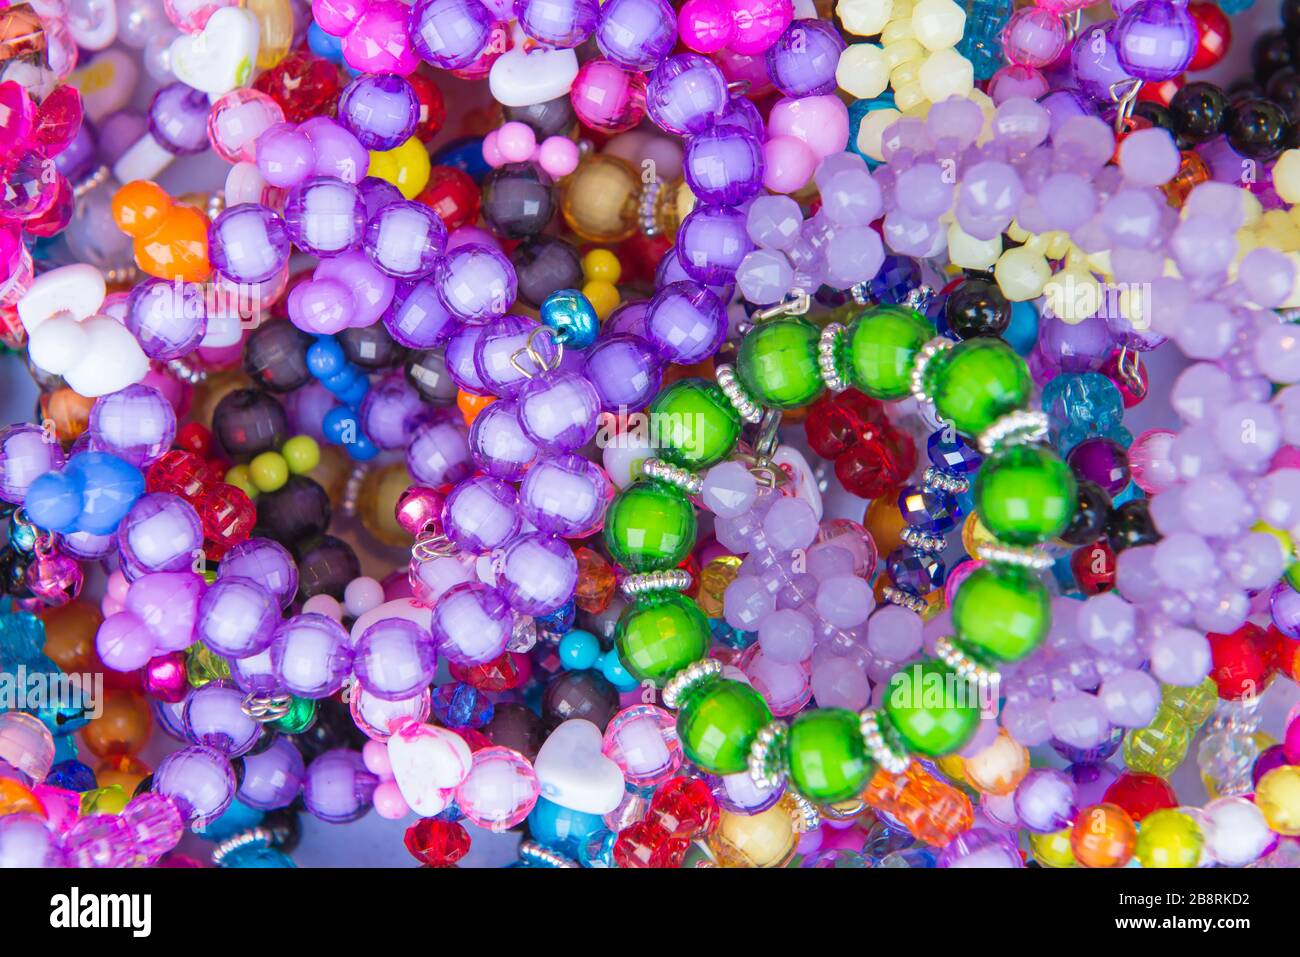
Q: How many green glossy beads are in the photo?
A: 11